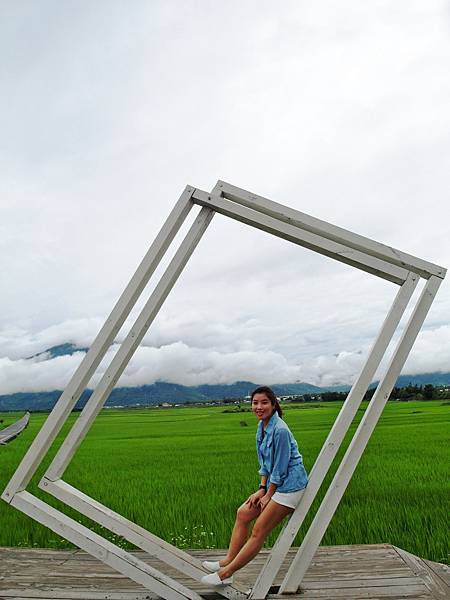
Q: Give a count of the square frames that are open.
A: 2